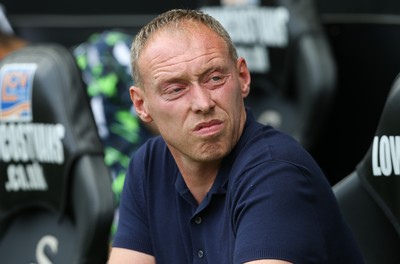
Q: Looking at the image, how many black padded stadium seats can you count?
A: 3